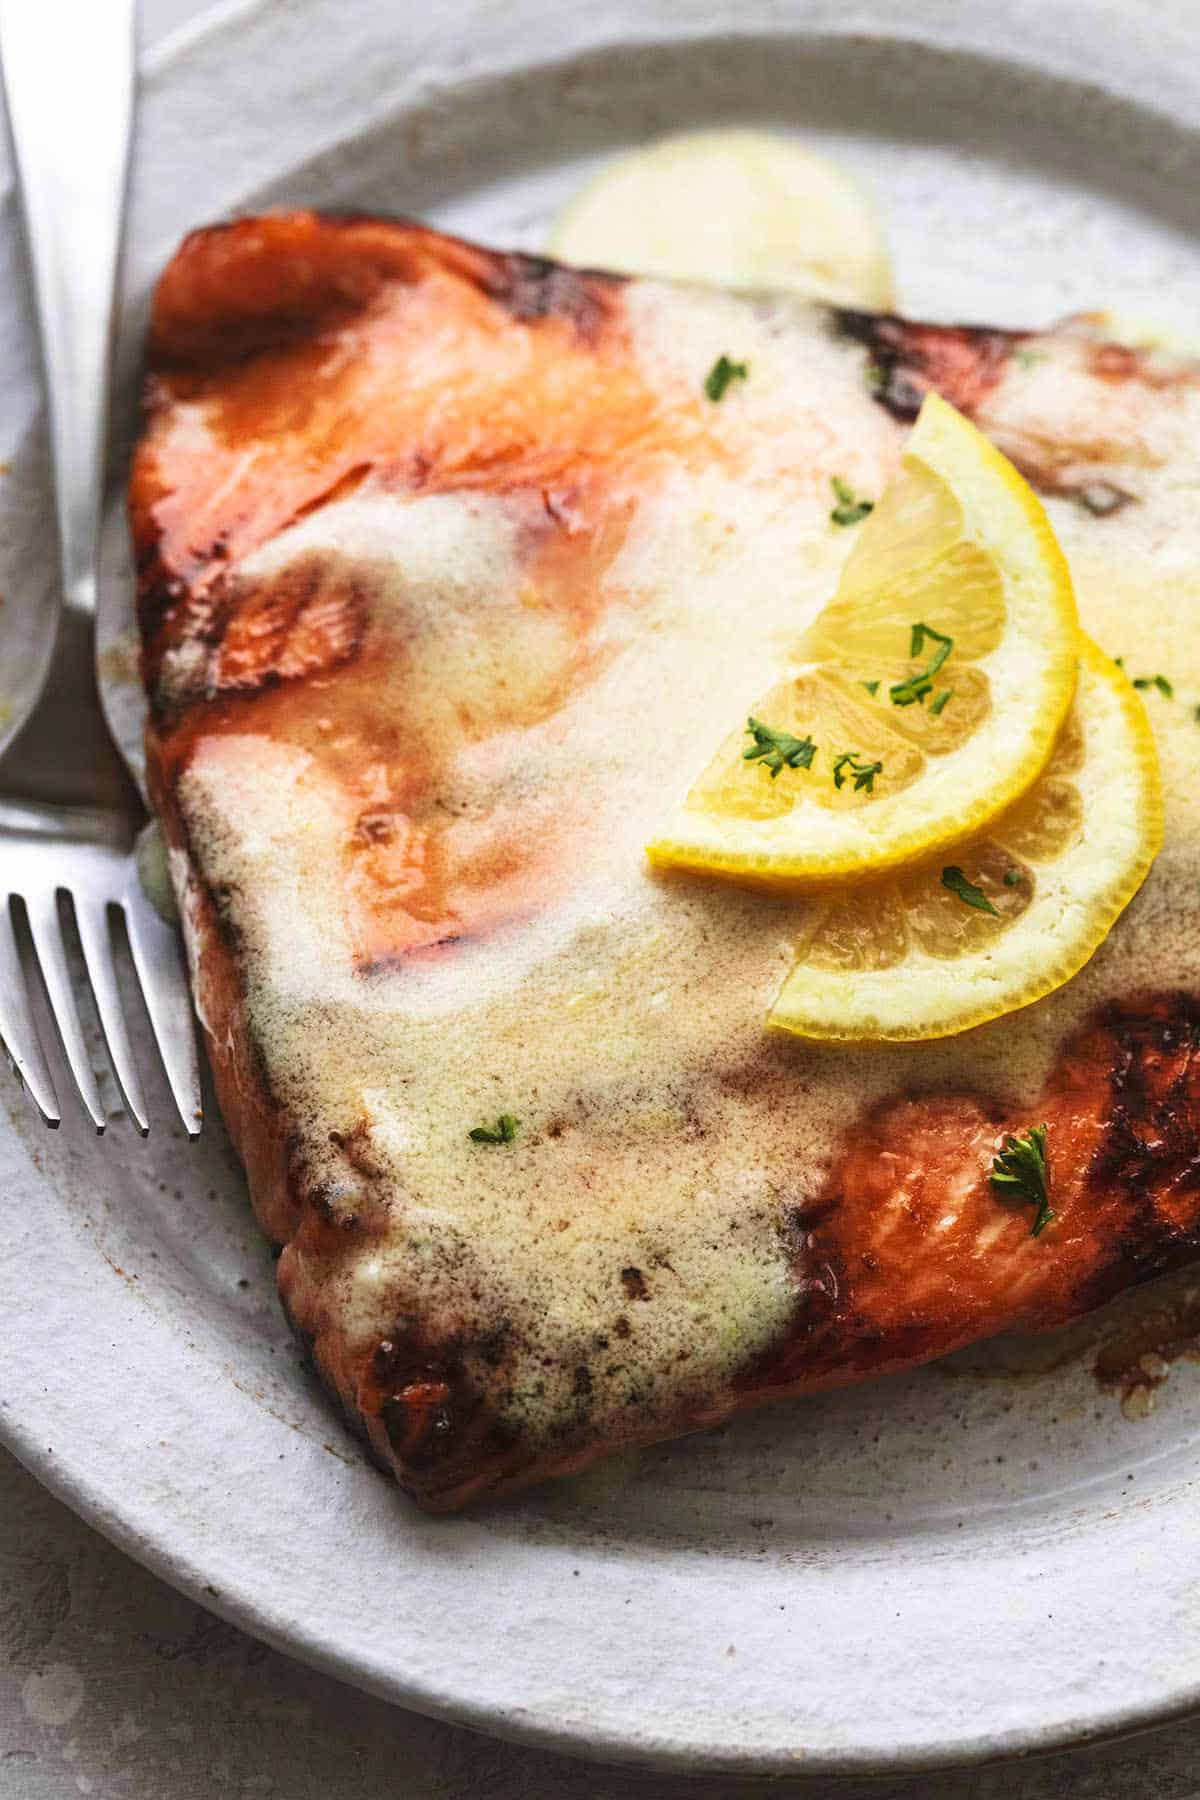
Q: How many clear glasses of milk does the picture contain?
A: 0